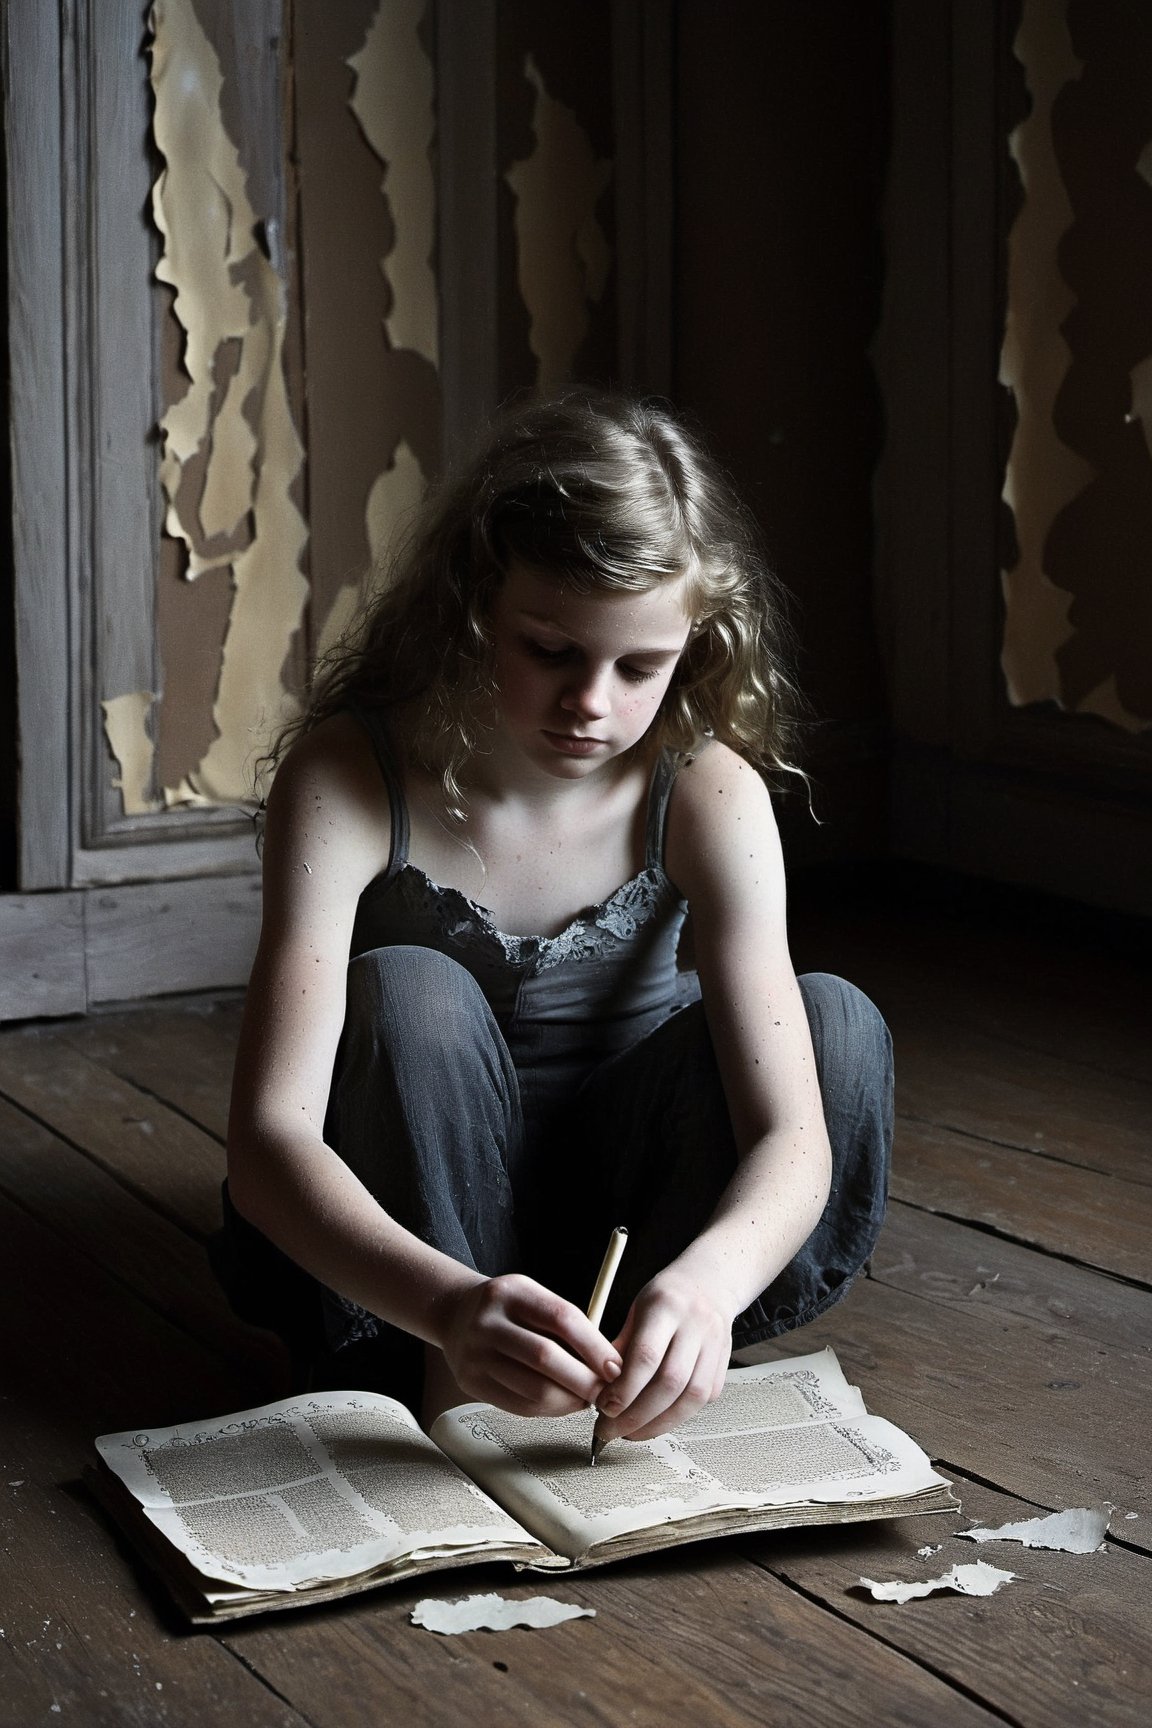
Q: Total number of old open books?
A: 1